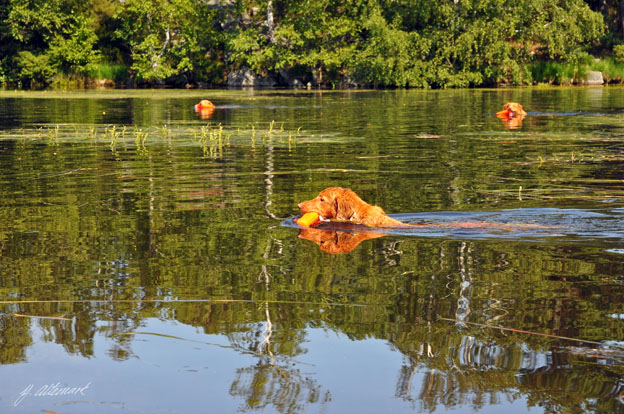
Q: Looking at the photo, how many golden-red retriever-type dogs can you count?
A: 3